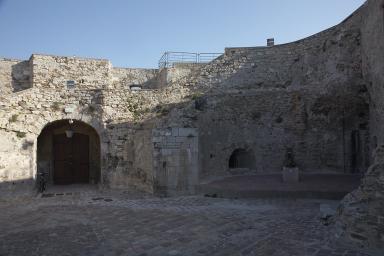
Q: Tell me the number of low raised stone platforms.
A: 1